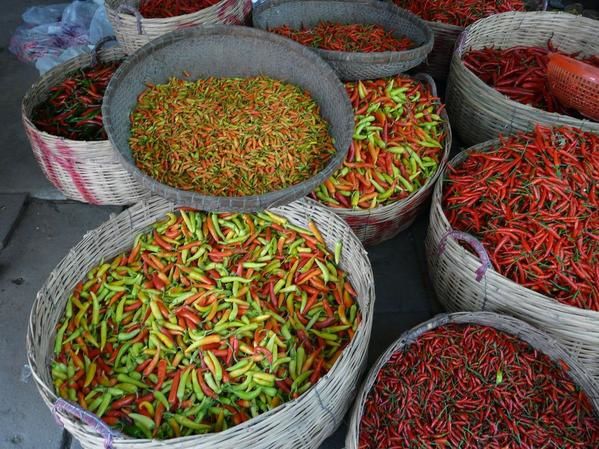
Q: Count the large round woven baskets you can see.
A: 10